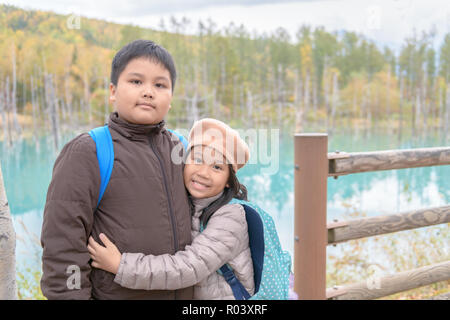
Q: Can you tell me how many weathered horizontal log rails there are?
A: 3